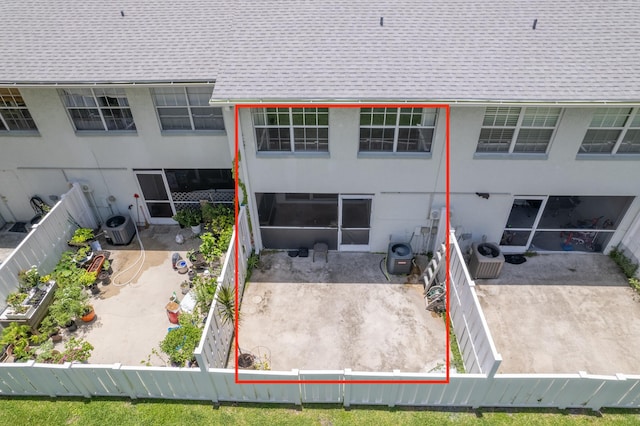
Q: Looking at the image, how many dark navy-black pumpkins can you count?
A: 0